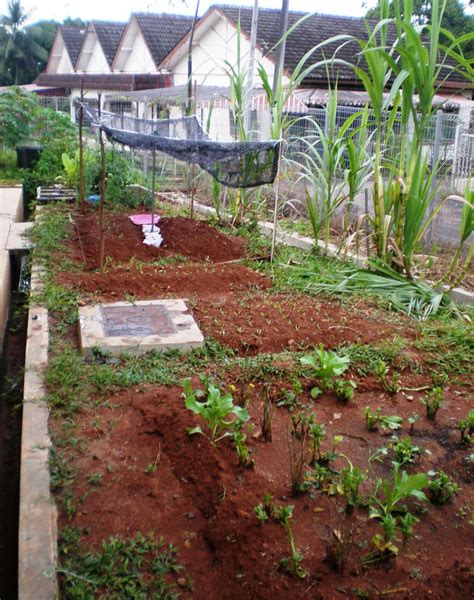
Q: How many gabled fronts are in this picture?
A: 4